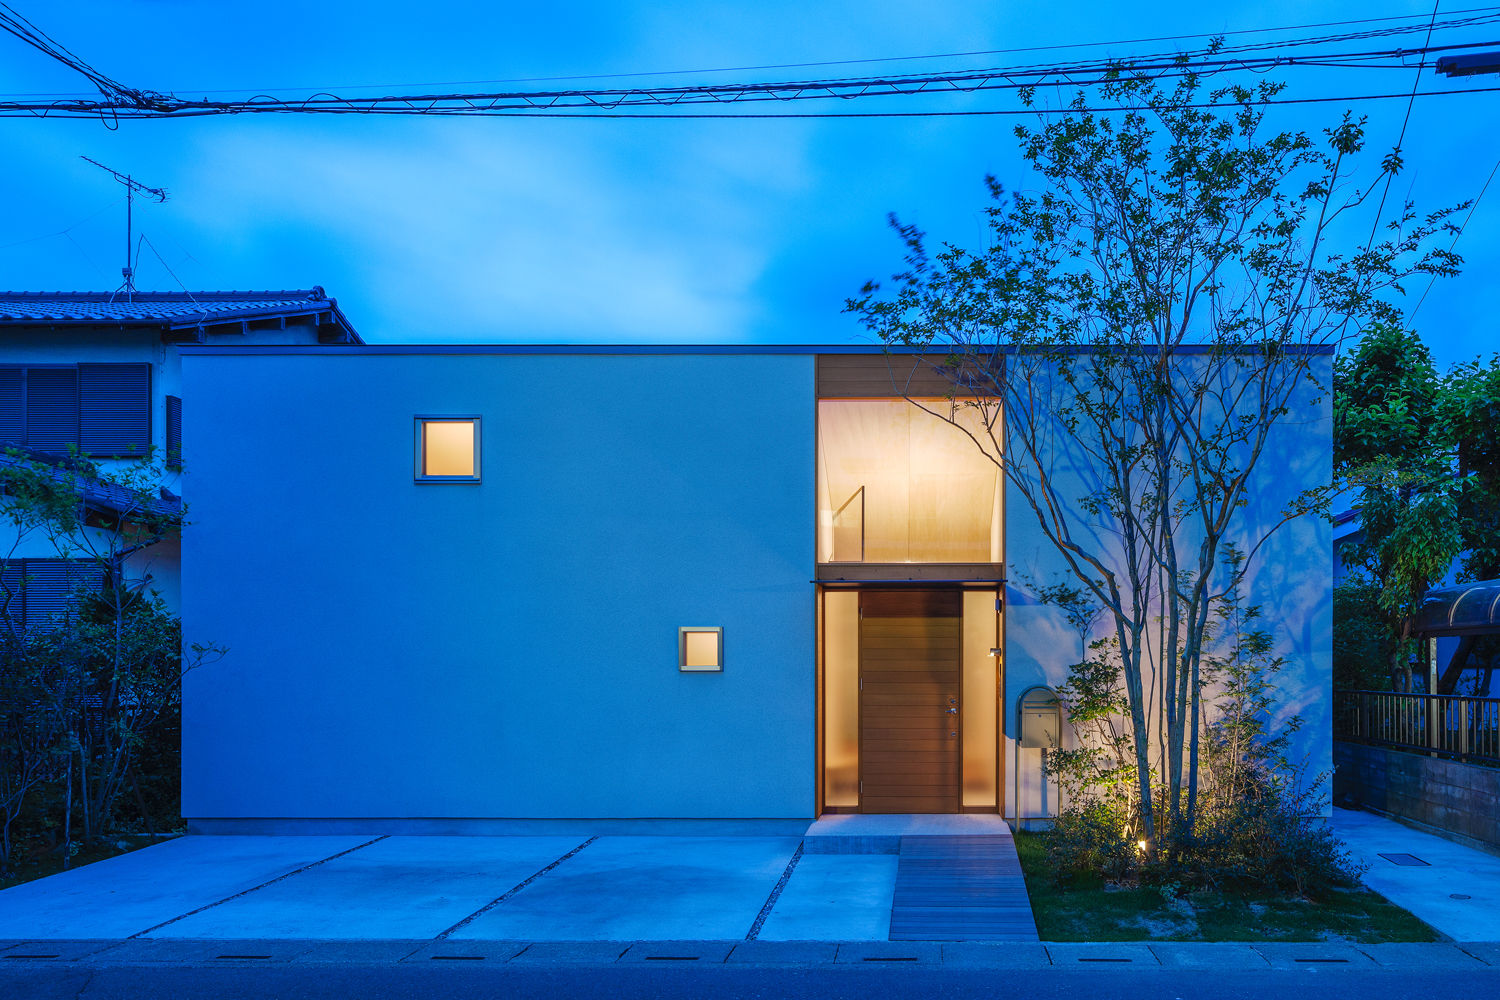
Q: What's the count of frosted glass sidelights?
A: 2